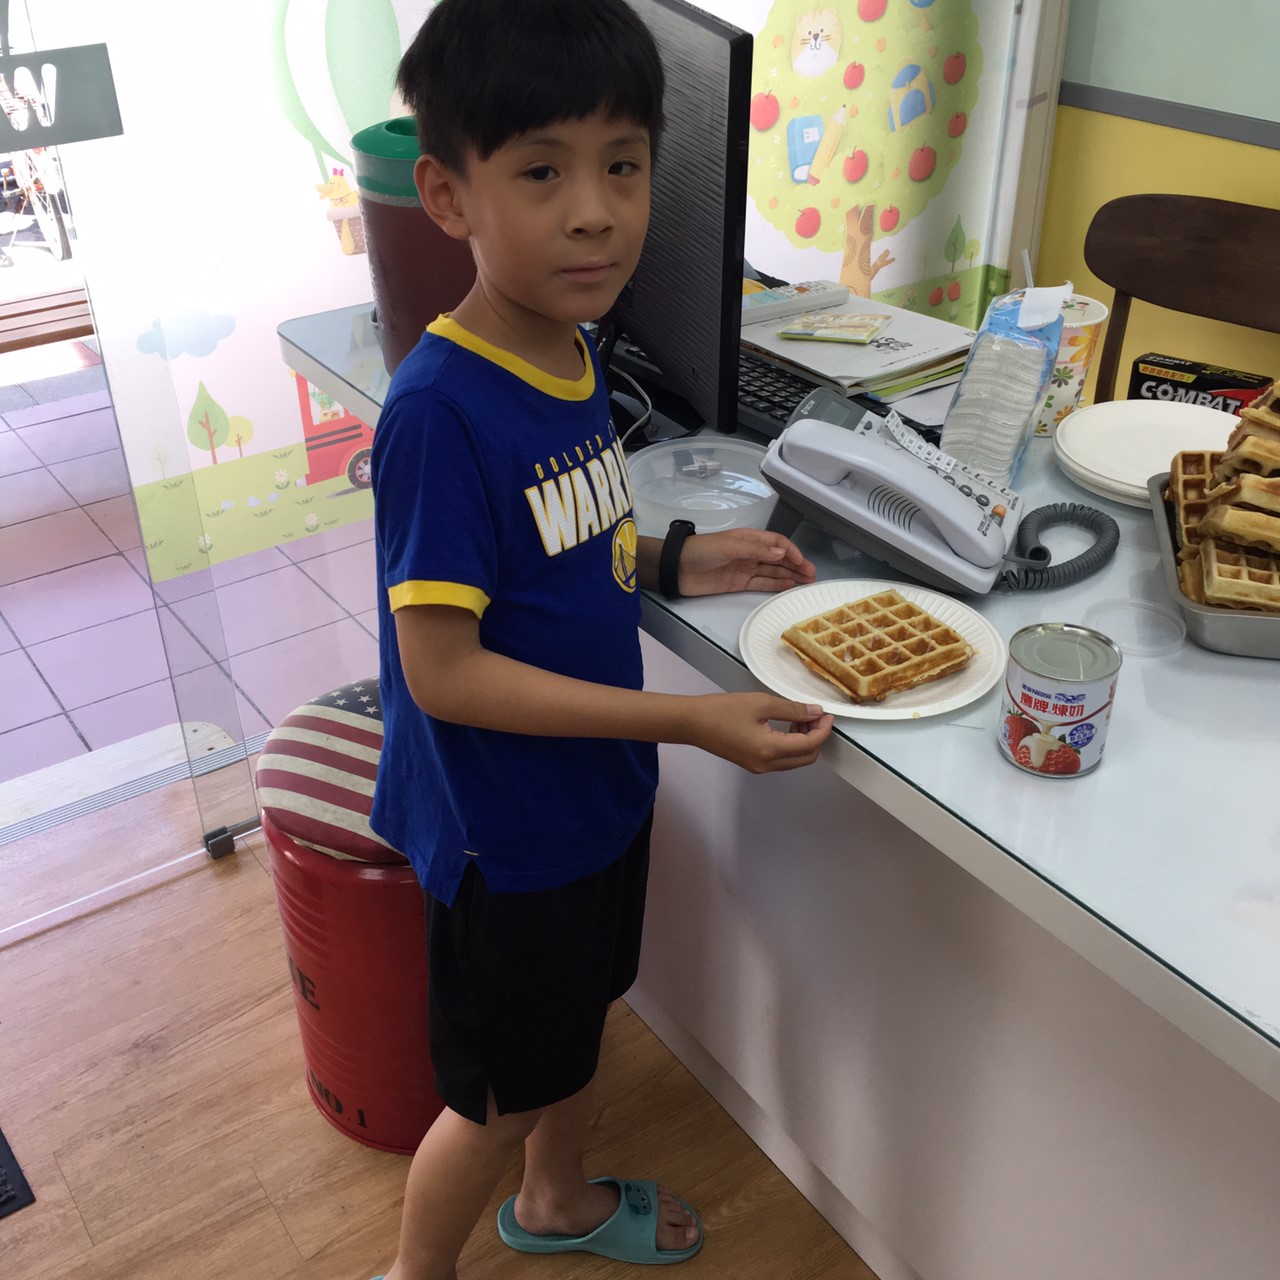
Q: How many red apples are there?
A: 11